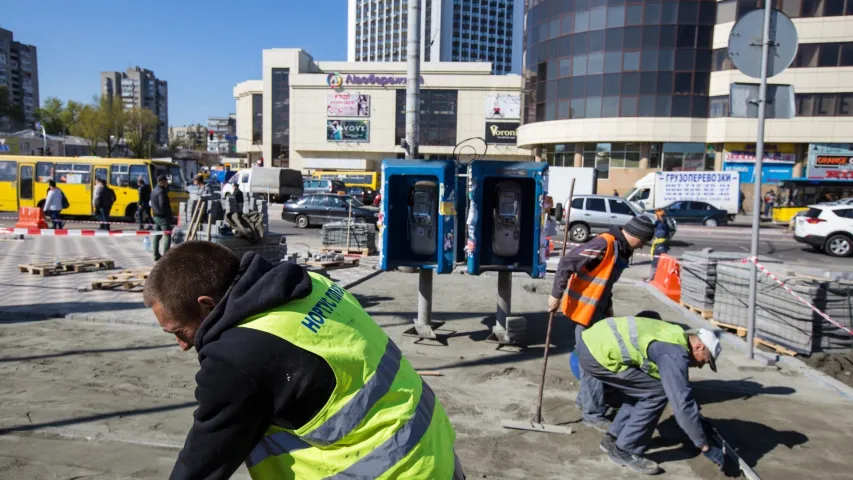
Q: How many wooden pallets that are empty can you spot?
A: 2